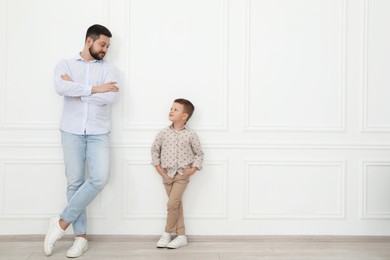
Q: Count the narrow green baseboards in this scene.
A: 0